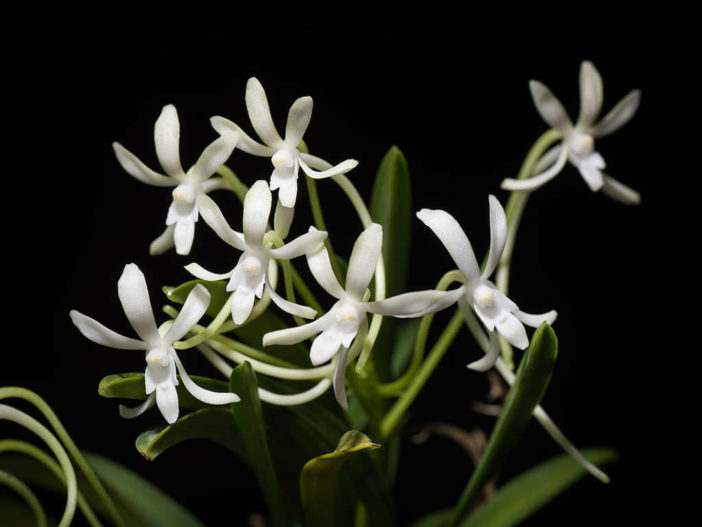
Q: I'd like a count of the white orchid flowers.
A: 7